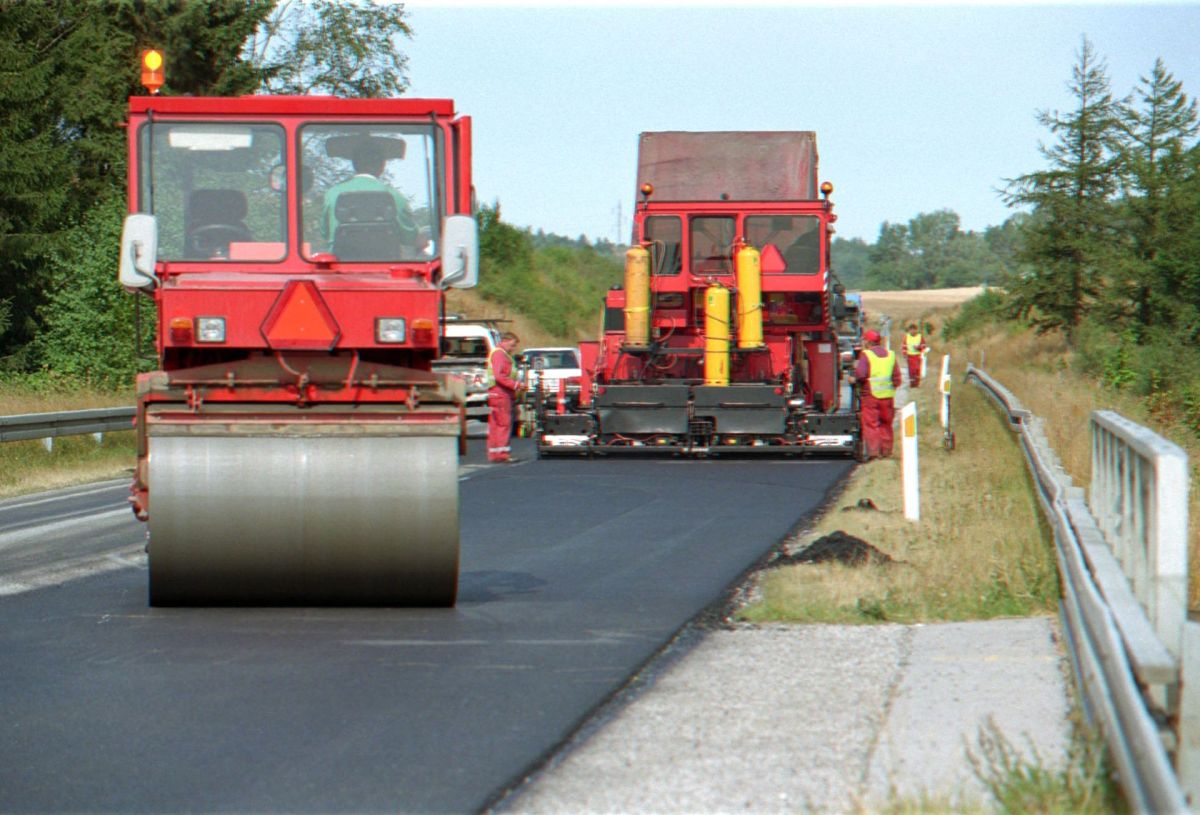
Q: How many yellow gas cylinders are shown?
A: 3